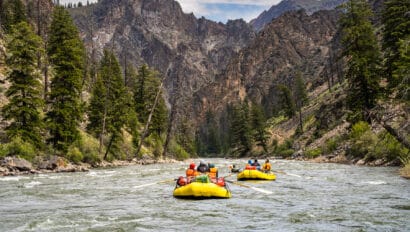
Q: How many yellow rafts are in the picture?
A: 2